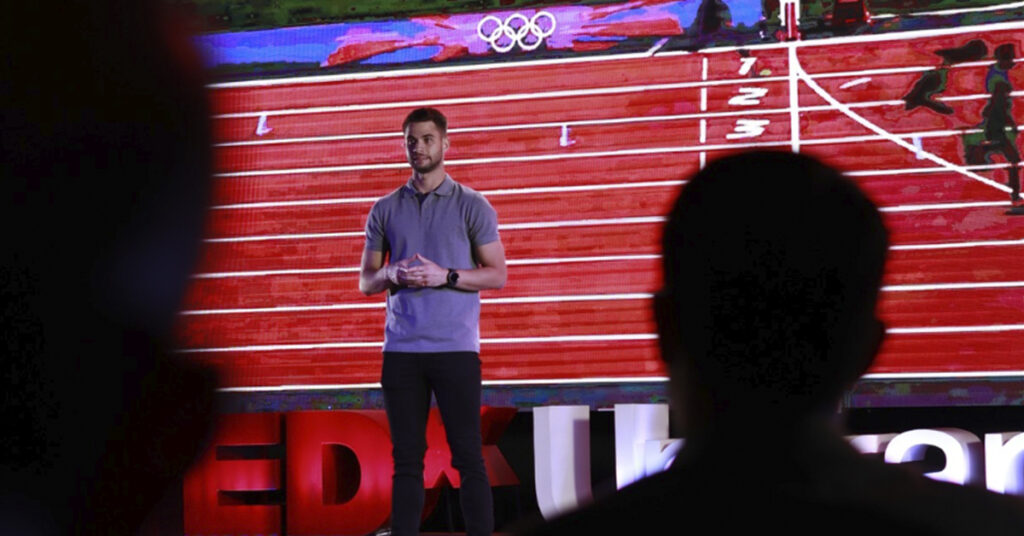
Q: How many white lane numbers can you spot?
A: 3